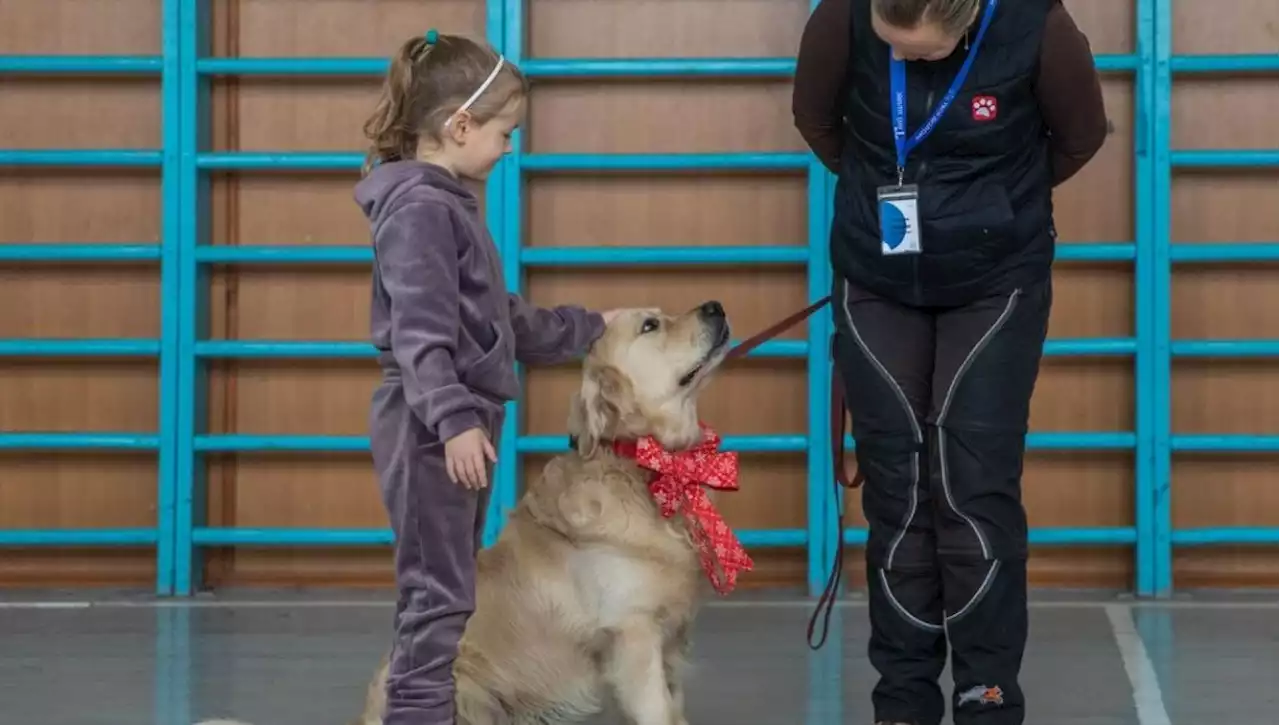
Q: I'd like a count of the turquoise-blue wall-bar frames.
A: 5